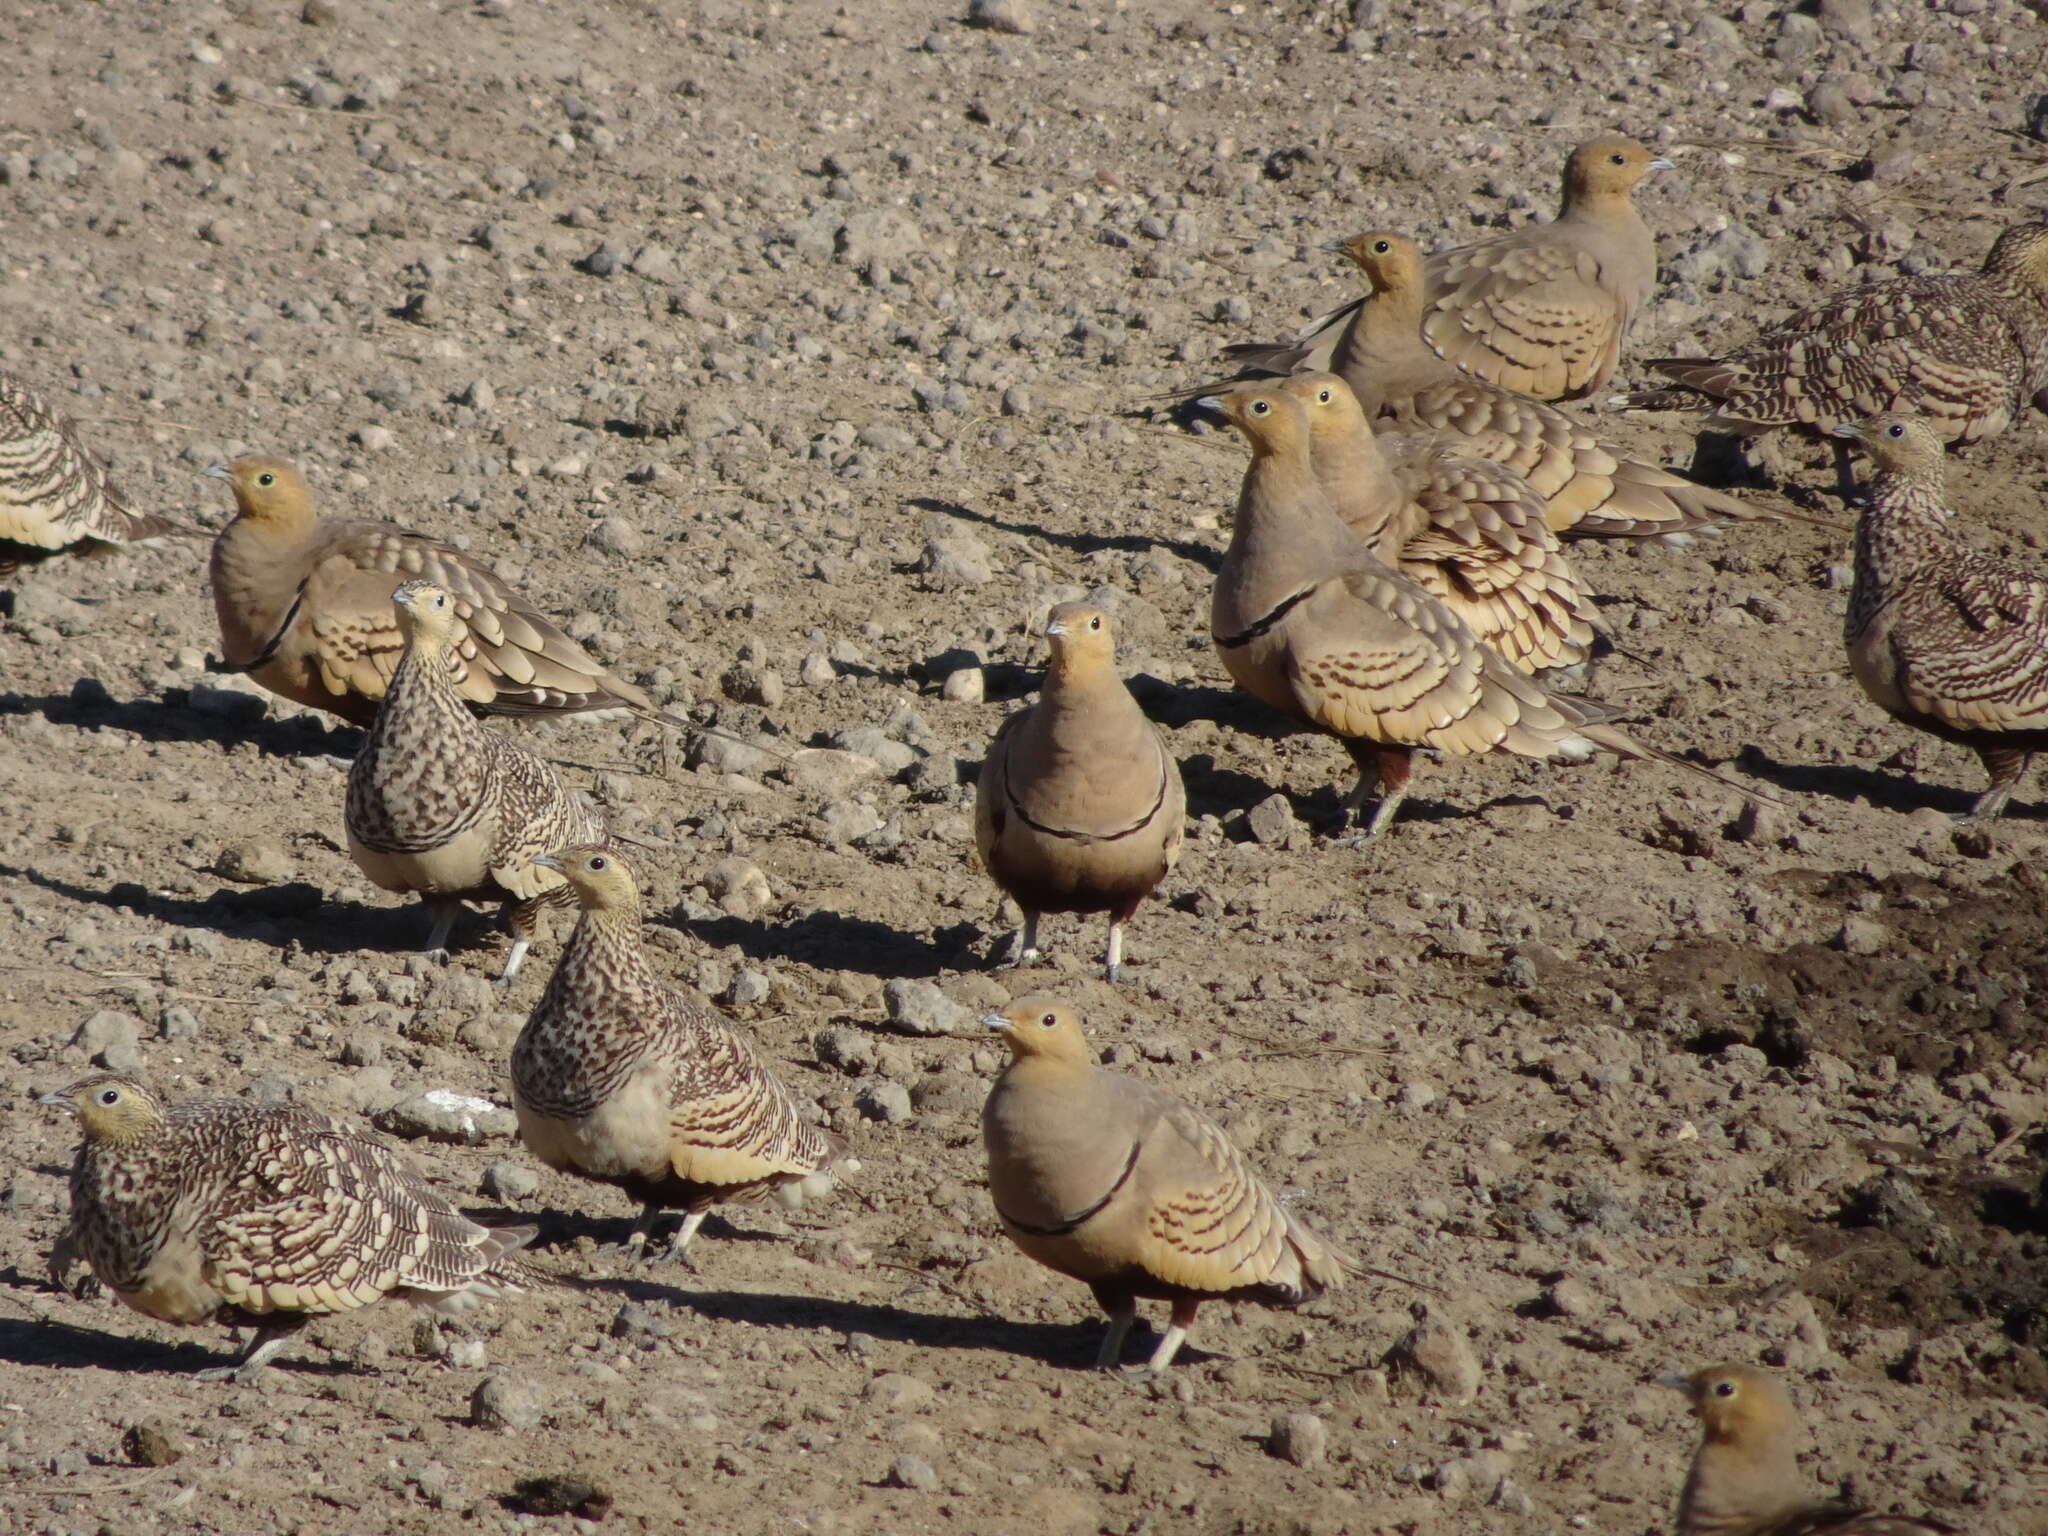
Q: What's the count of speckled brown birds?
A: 6